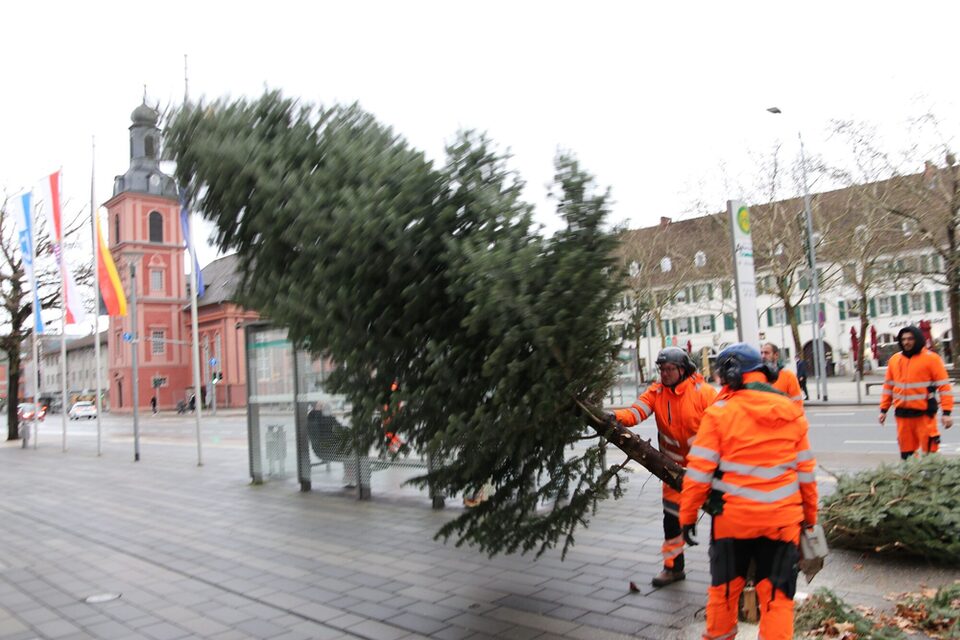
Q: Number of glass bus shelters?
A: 1